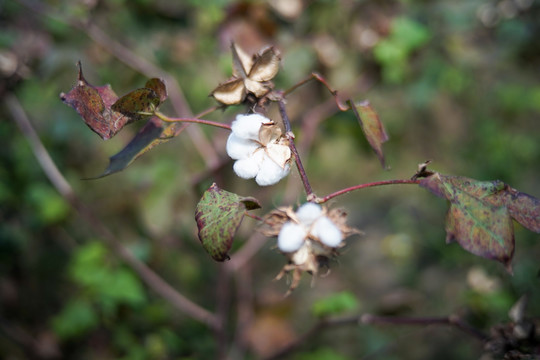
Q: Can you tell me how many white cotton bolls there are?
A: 2